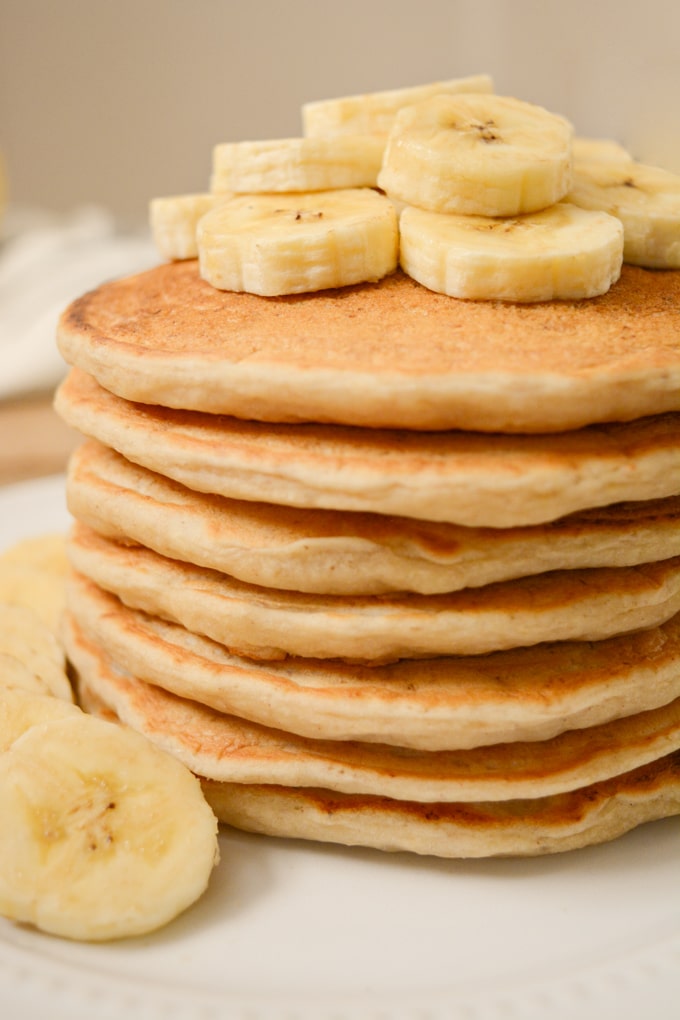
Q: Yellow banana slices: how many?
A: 13